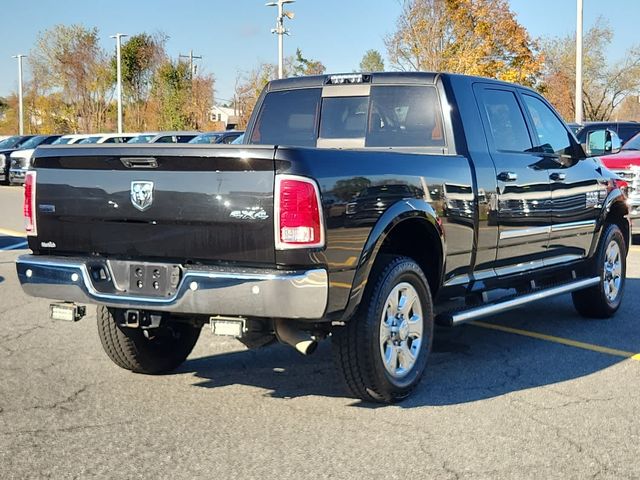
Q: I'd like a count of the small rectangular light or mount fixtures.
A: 2